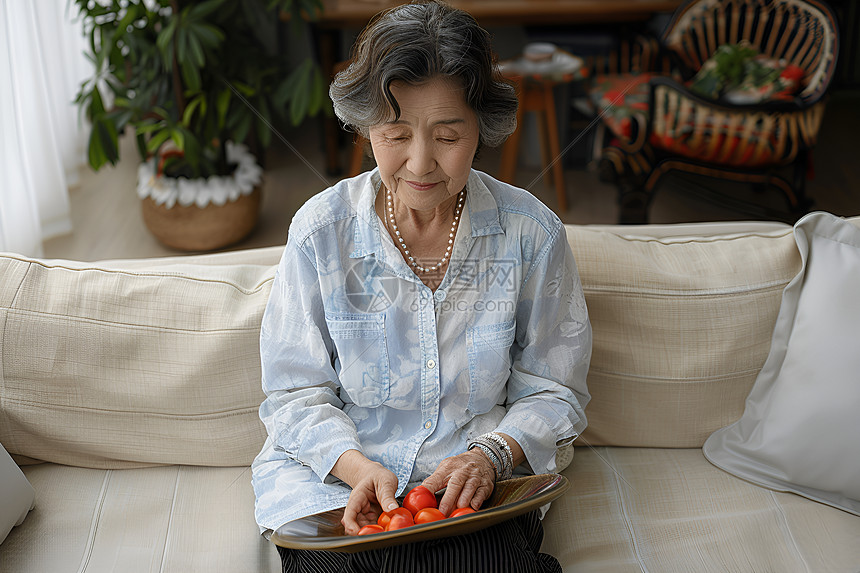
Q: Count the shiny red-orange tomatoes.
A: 6